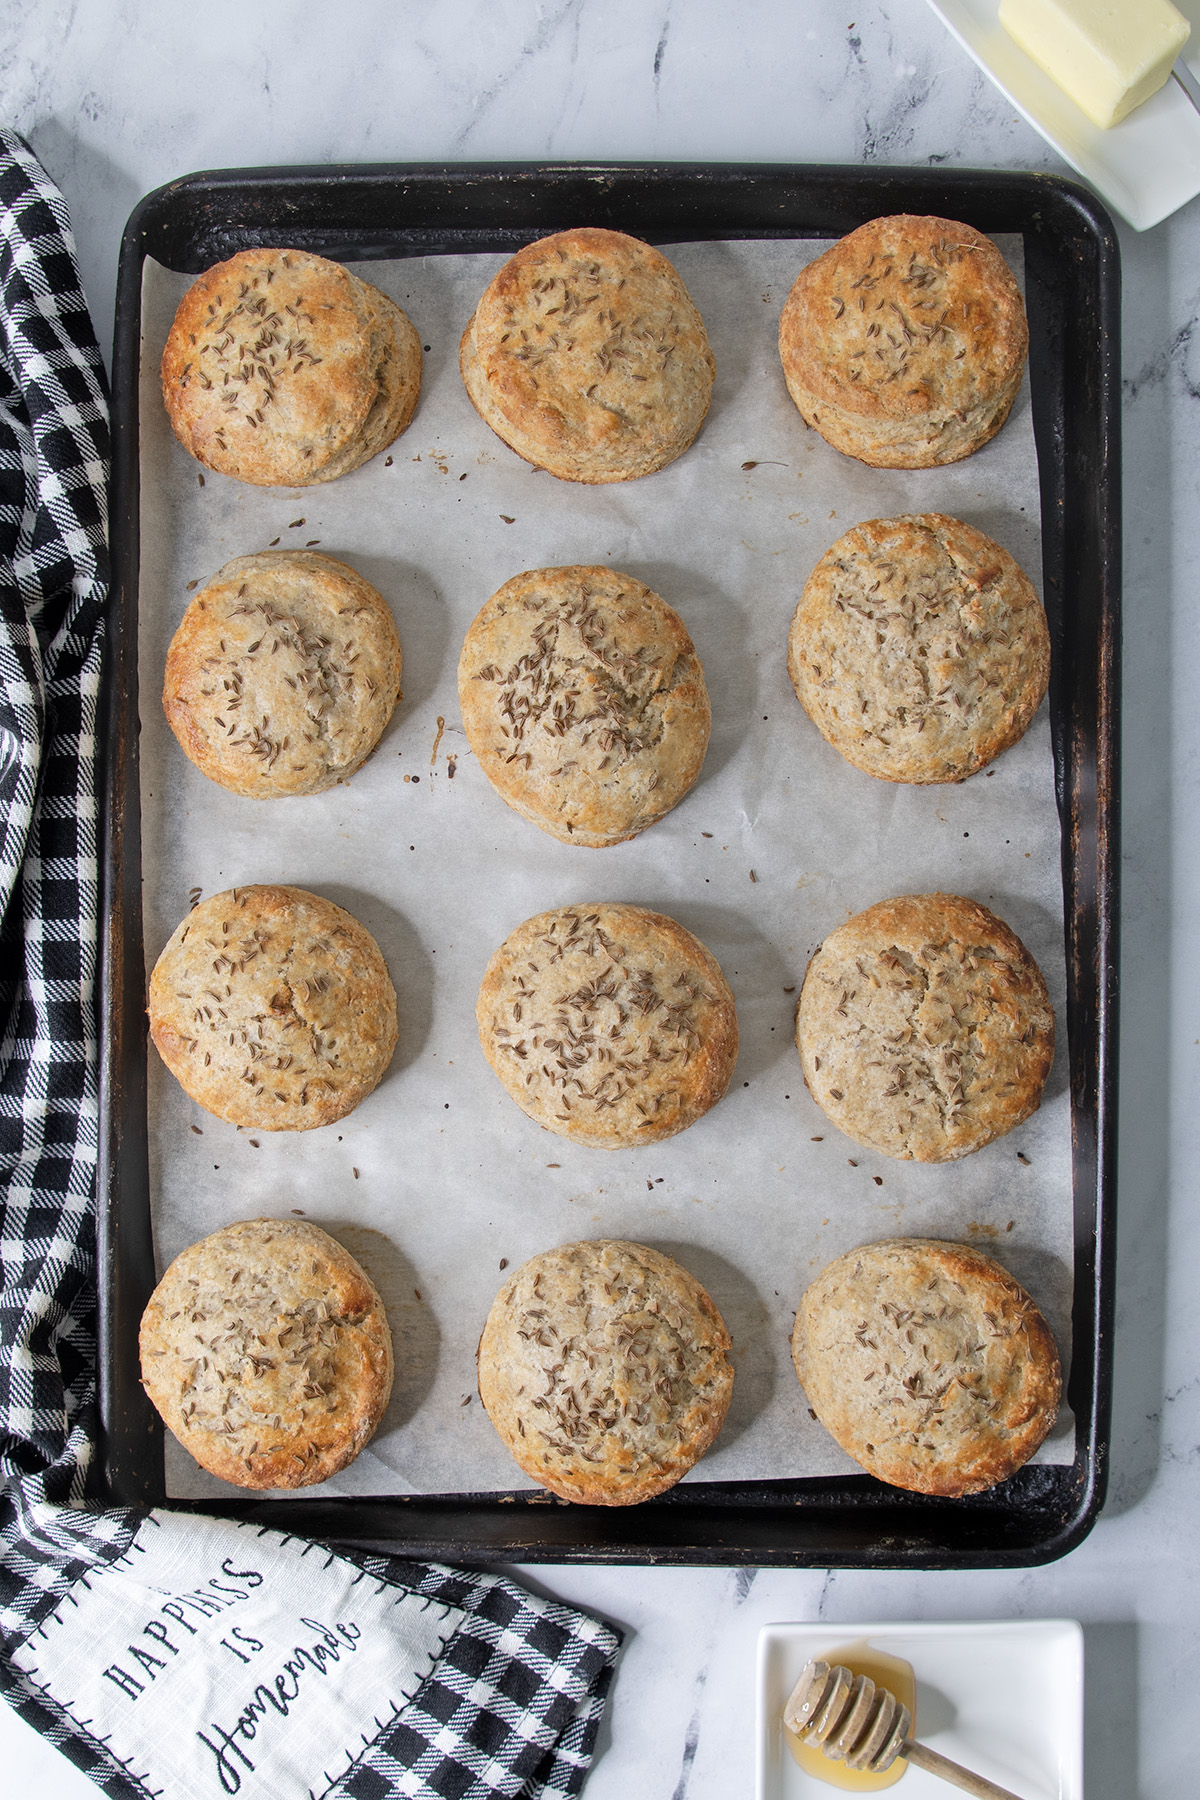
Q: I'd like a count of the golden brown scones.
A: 12